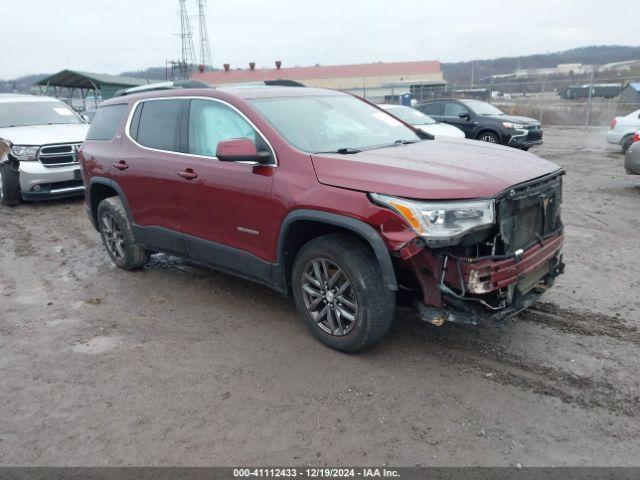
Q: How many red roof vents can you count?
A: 4